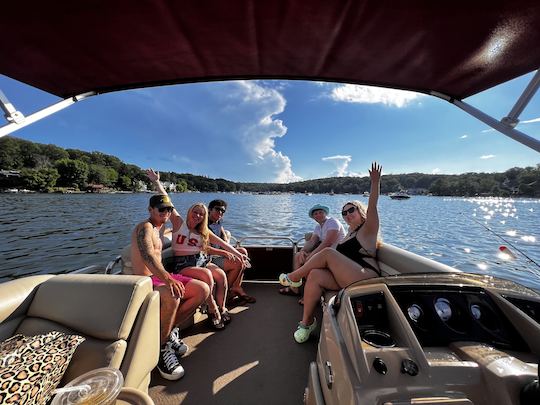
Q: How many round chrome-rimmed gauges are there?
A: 3